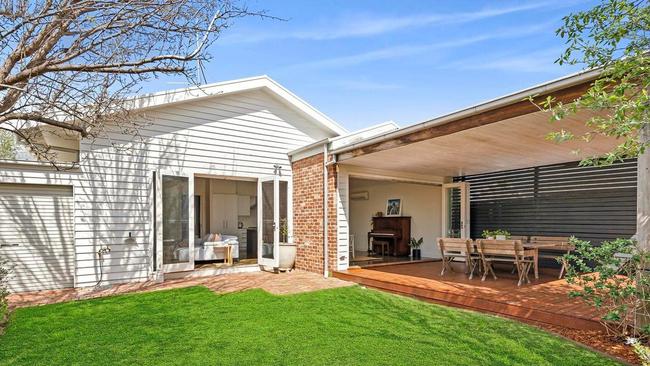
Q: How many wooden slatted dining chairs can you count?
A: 4